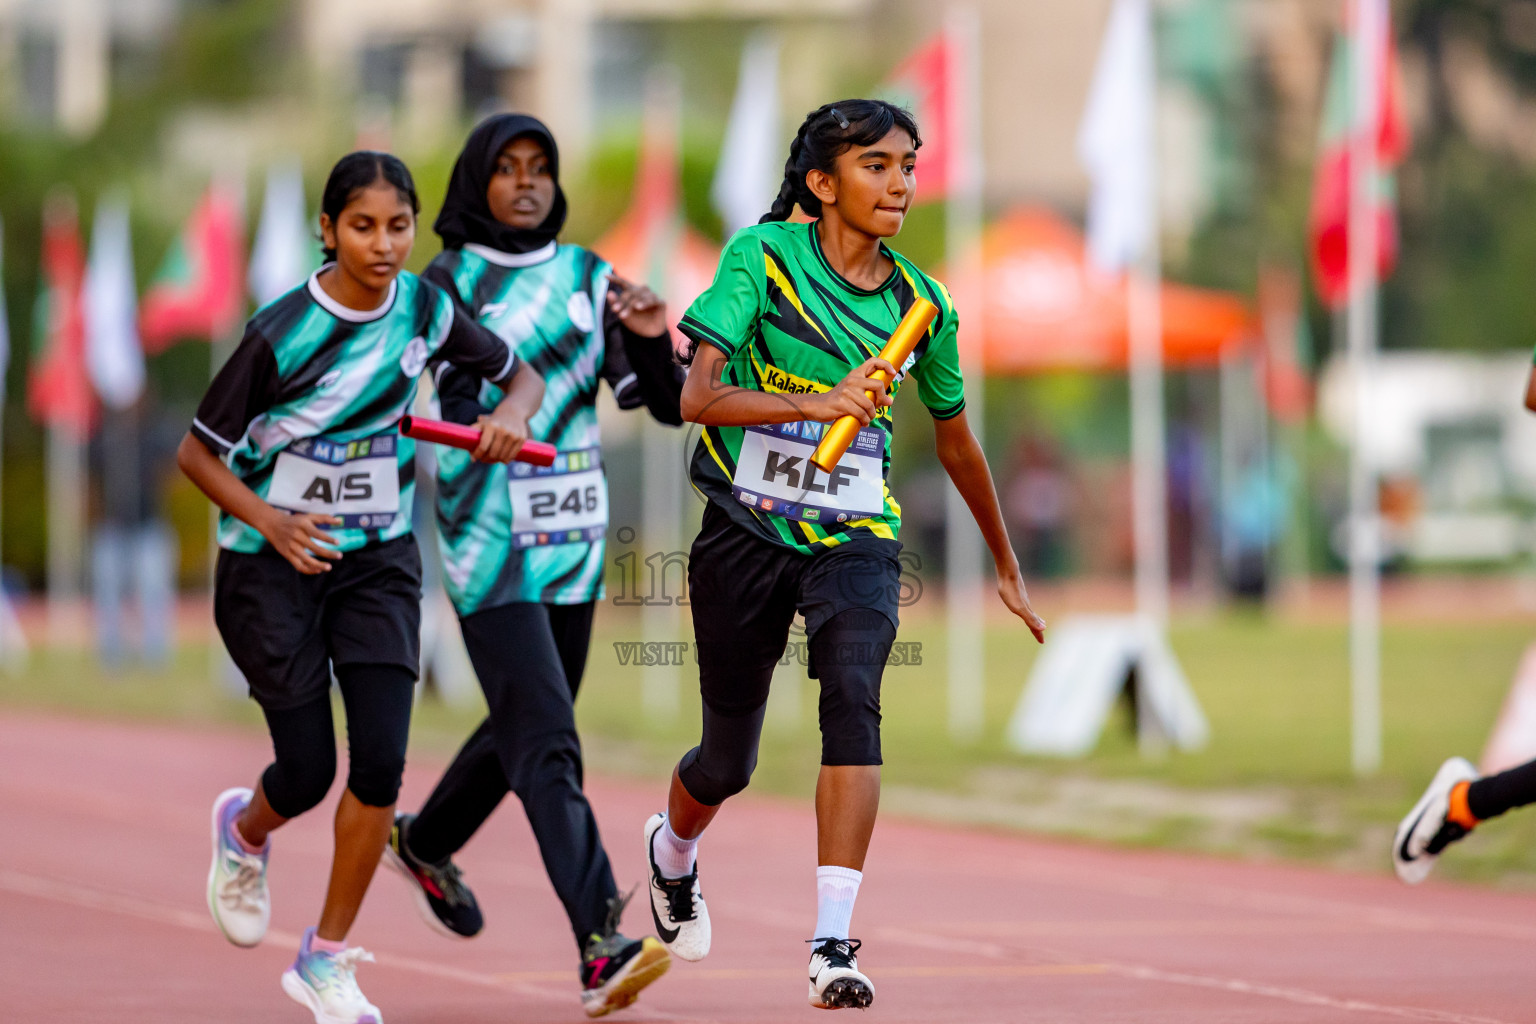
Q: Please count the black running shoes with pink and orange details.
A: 2